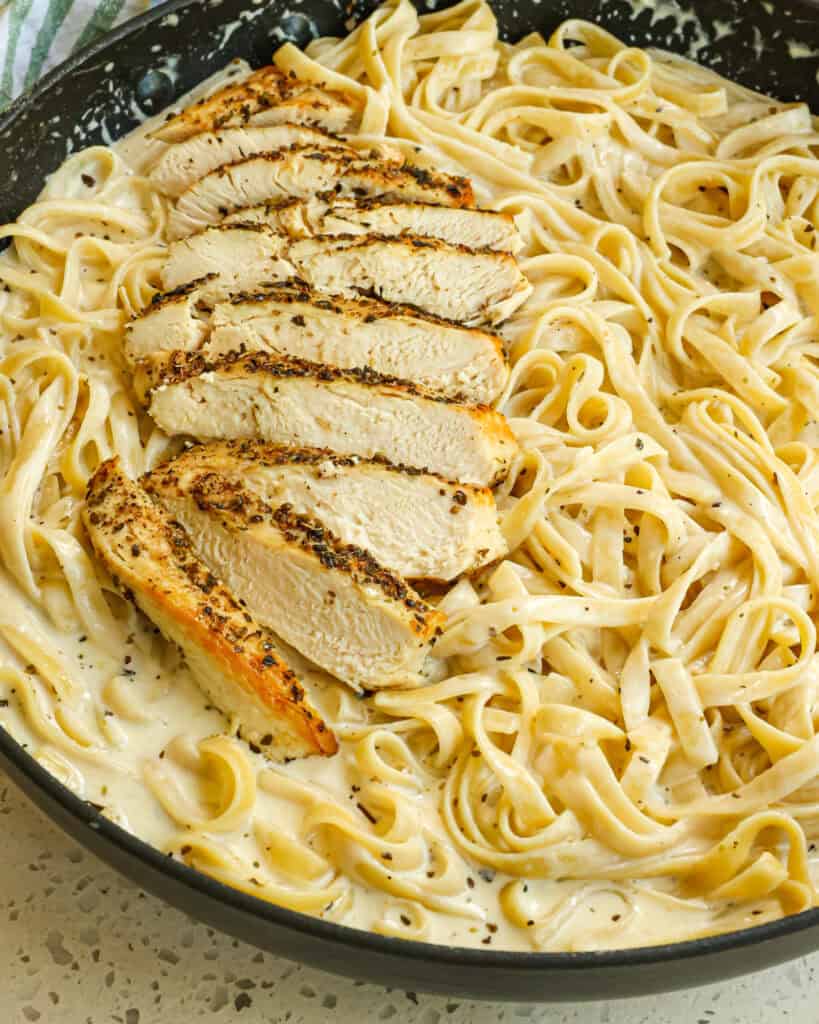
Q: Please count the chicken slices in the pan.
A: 10